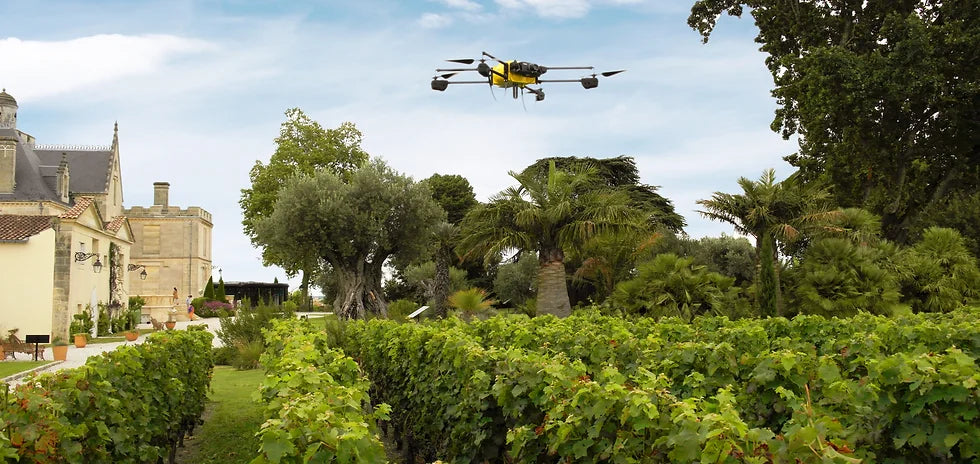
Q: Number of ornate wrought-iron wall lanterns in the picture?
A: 2